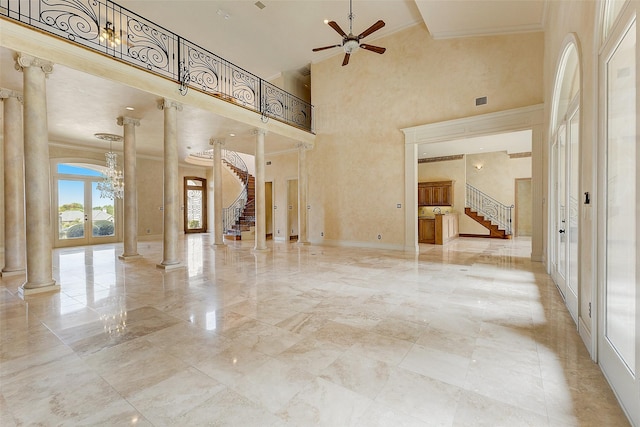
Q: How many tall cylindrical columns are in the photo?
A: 7